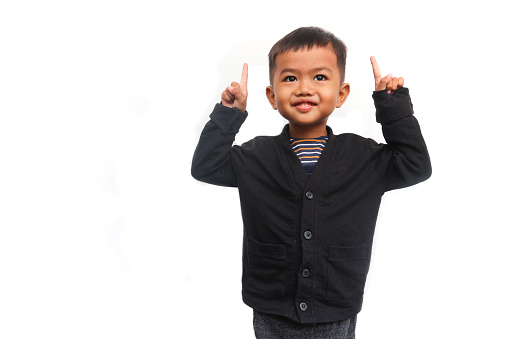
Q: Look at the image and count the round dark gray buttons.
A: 4